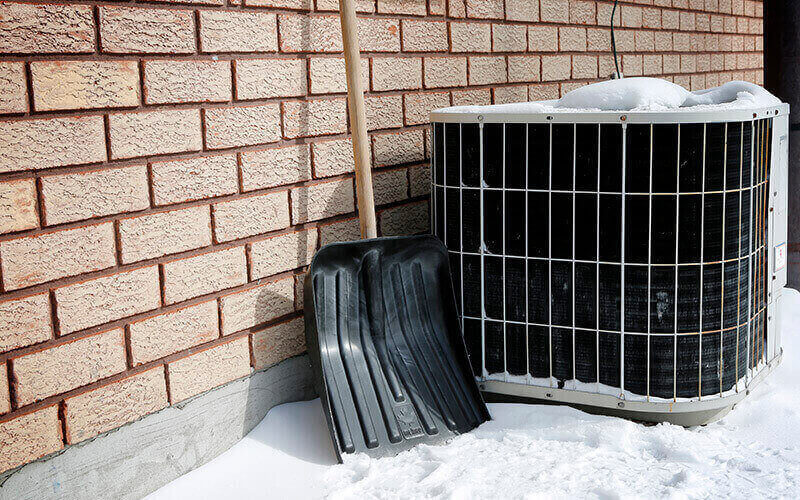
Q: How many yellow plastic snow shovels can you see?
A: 0